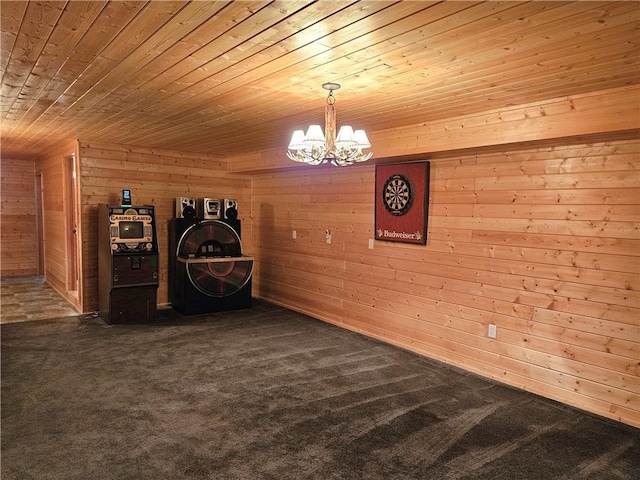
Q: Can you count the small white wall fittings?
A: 4